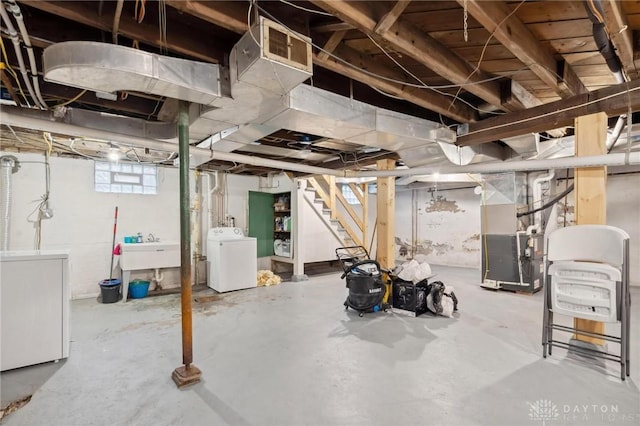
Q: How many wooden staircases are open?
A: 1